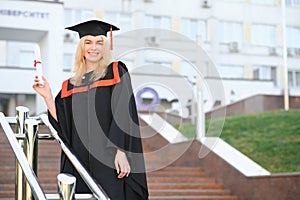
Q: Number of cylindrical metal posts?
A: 3